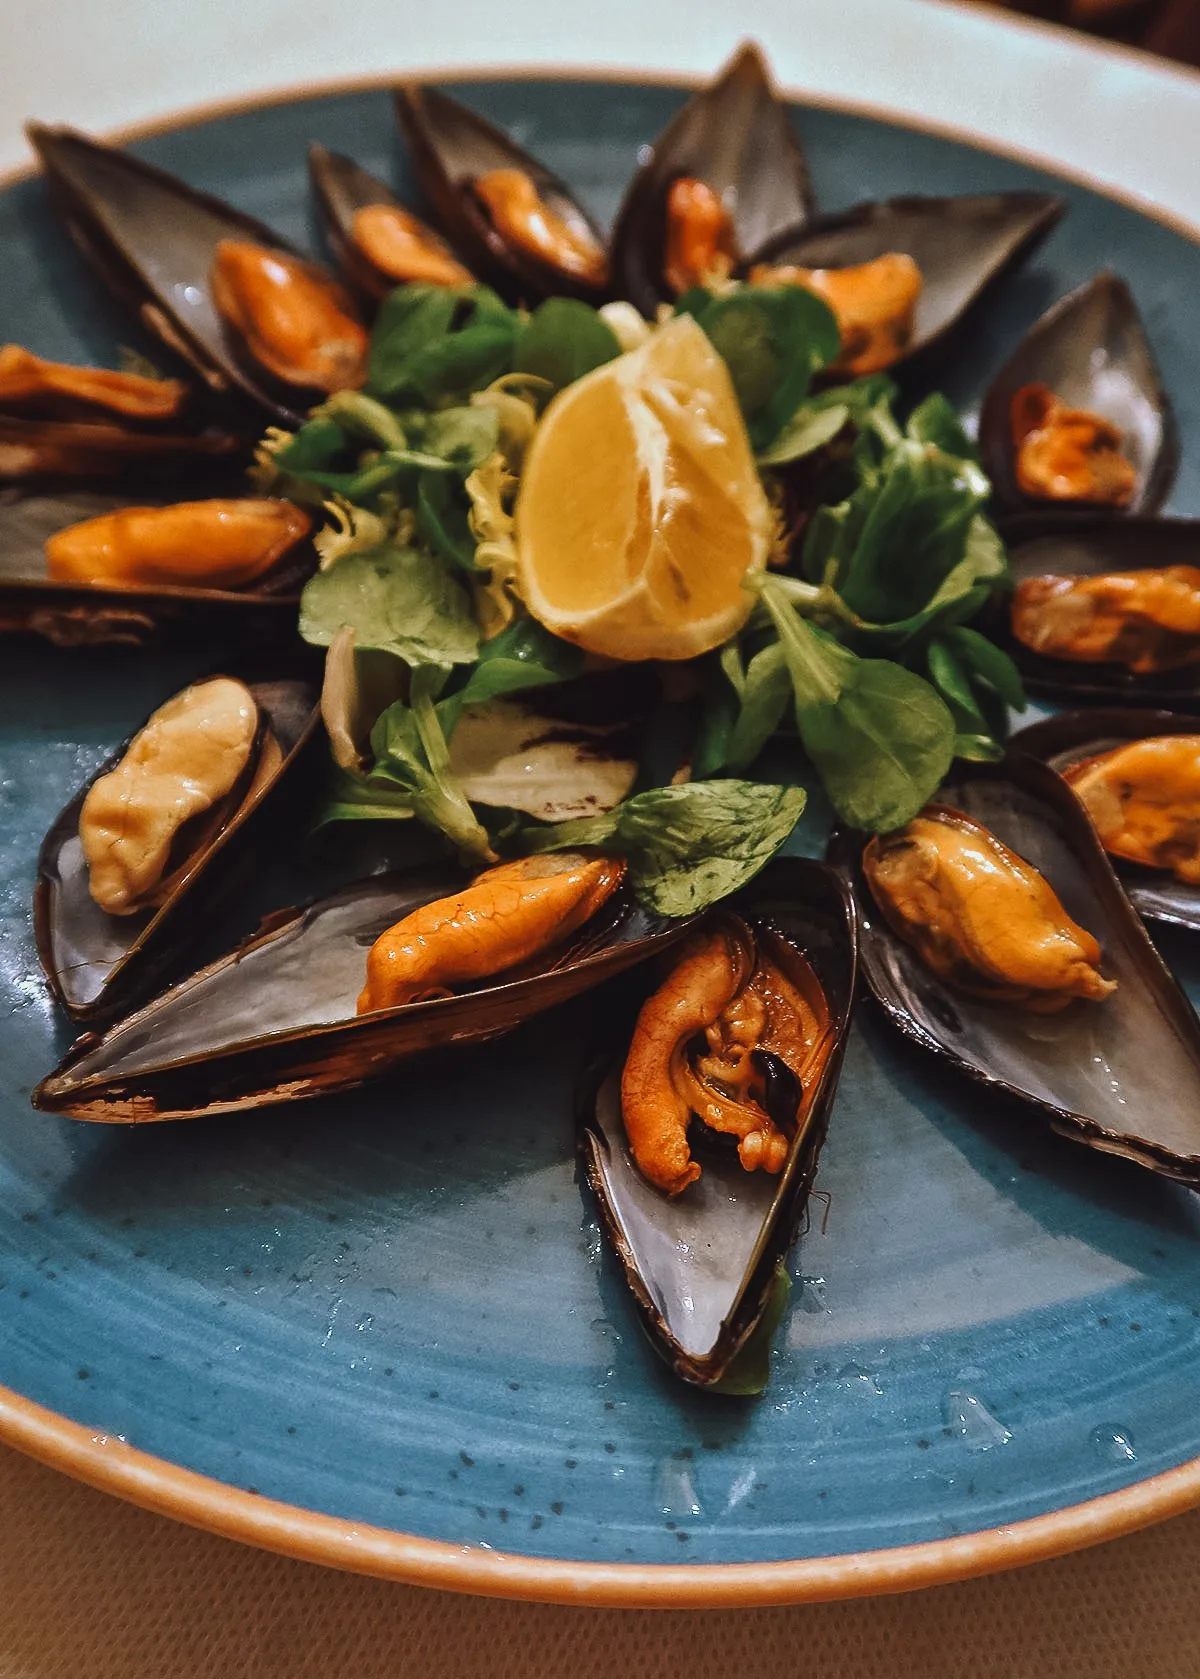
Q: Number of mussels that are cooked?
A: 14